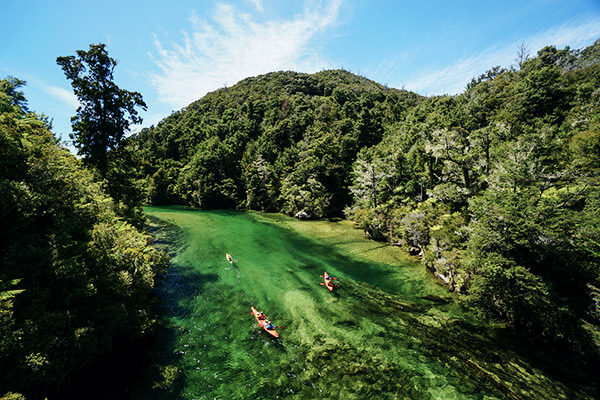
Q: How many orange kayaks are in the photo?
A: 2